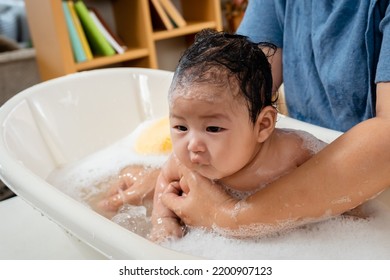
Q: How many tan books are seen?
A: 2